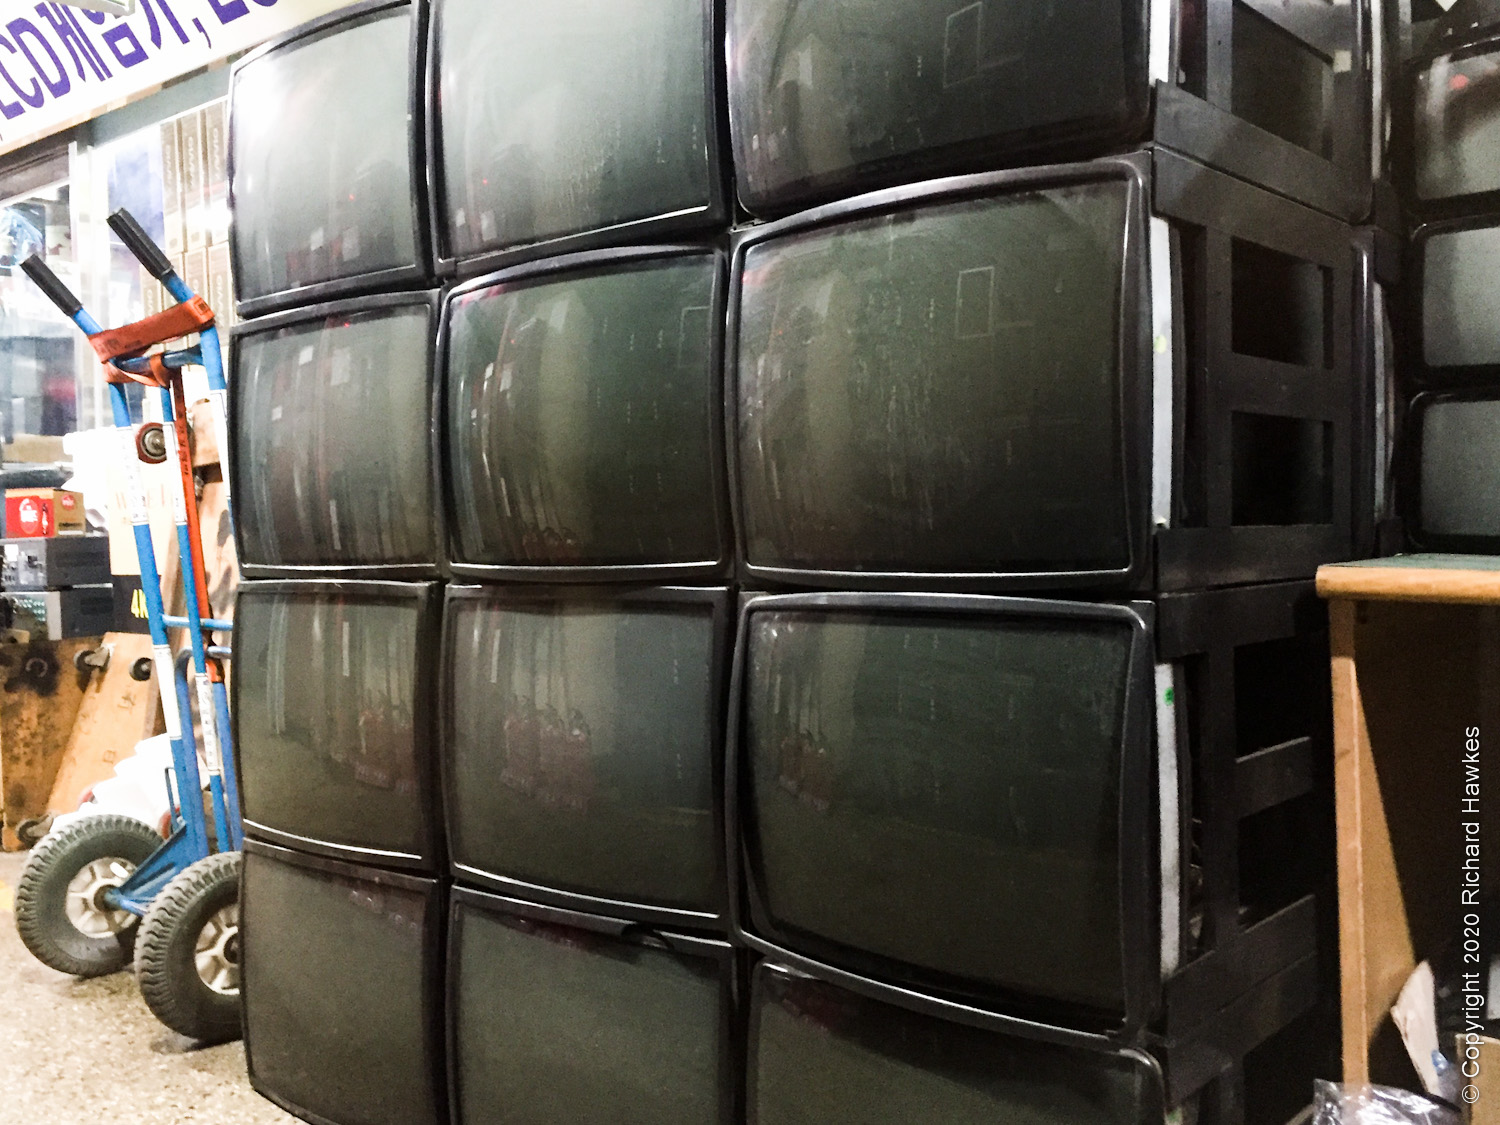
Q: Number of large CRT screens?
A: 12